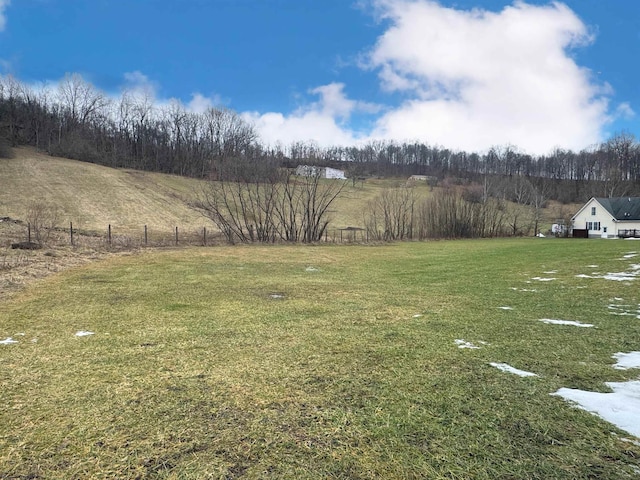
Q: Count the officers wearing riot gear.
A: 0